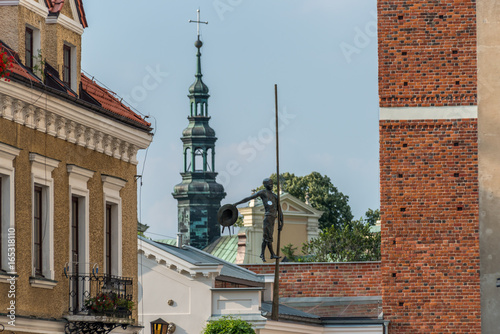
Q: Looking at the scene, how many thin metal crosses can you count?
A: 1